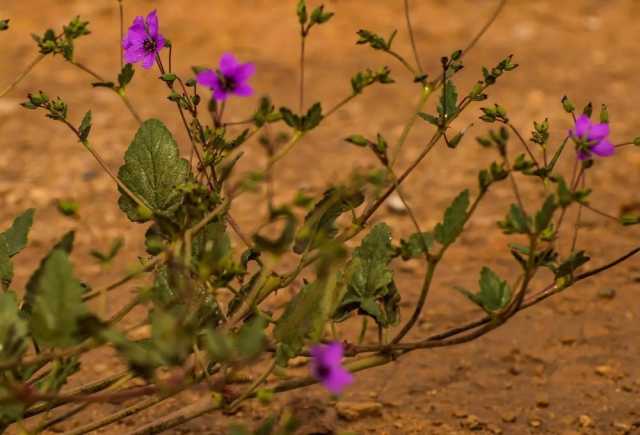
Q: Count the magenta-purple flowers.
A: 4